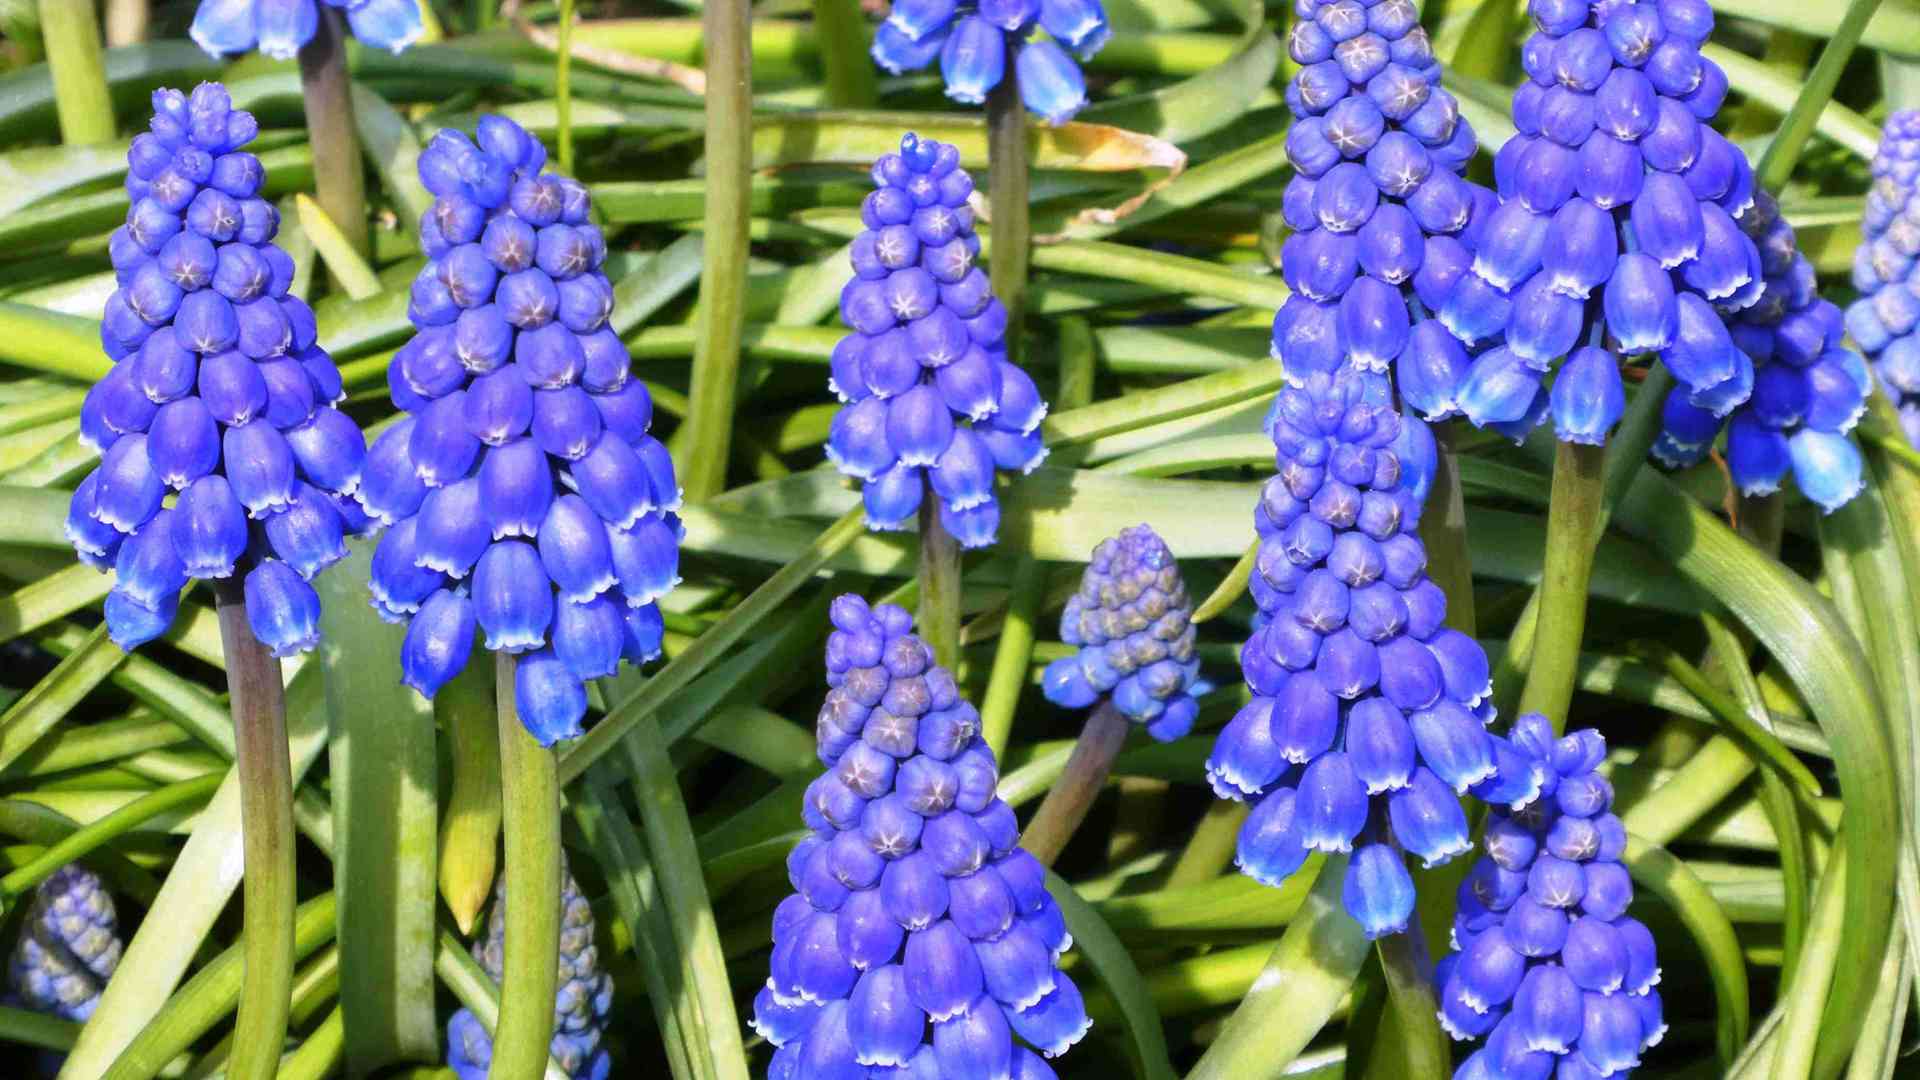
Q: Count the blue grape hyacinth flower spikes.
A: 15